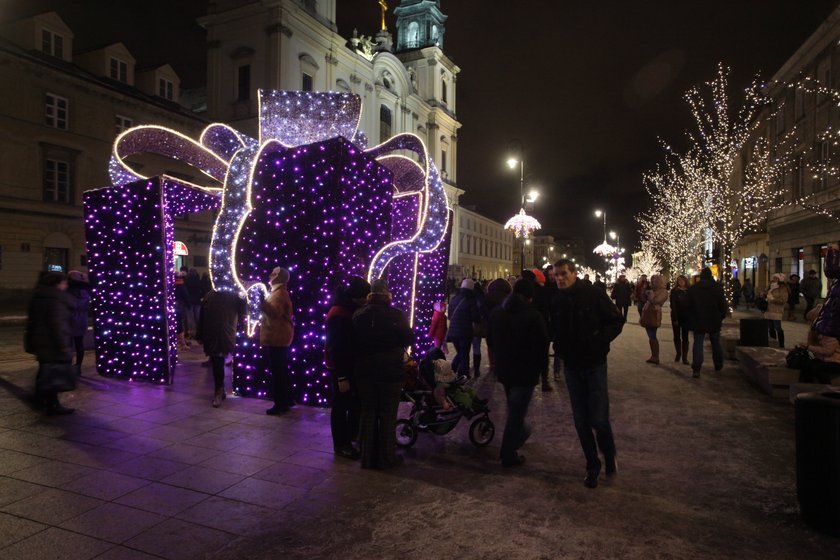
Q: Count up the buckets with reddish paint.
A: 0